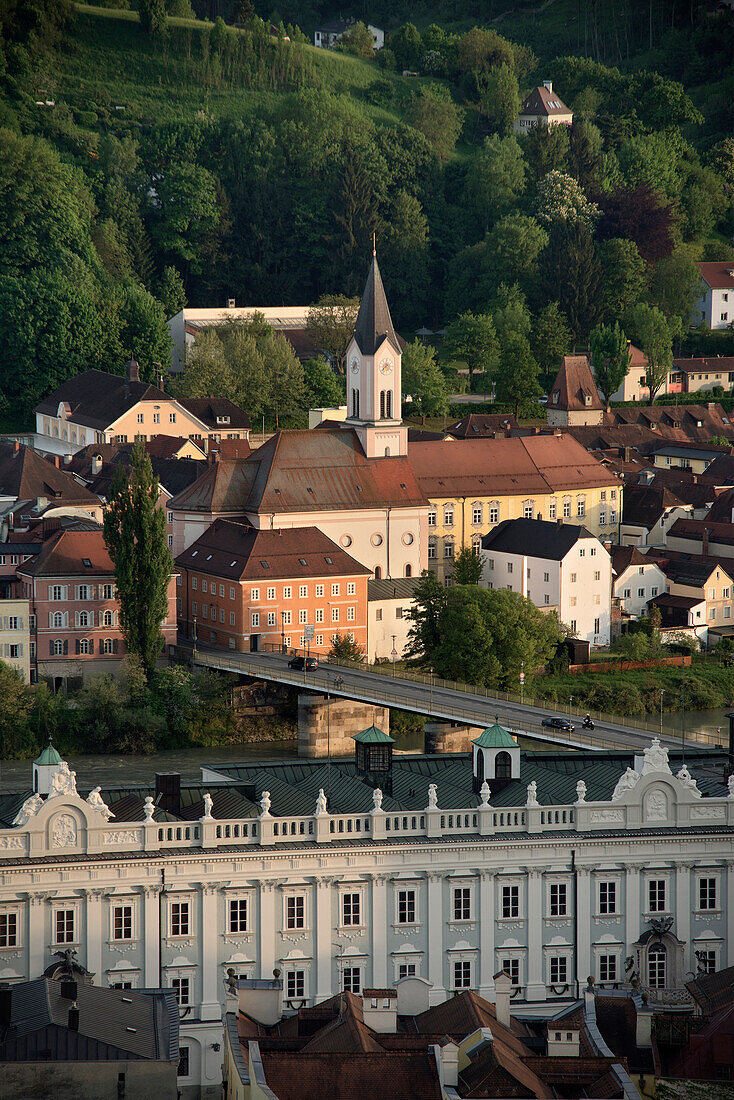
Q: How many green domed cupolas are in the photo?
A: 3